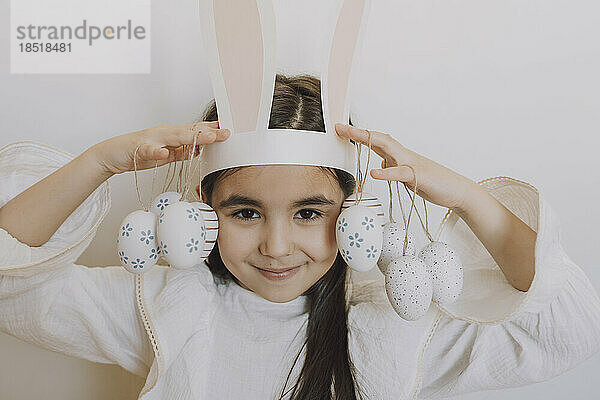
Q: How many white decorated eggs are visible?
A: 9